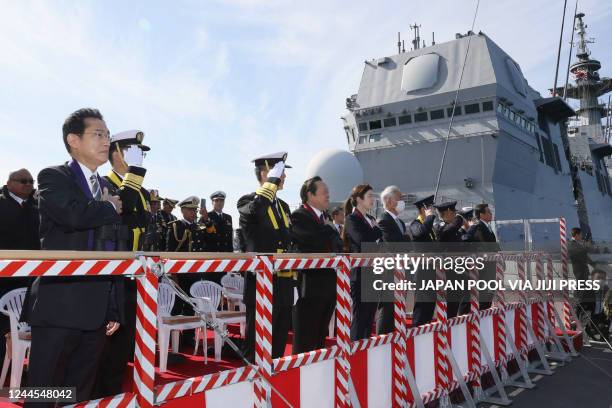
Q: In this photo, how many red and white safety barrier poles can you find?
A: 11